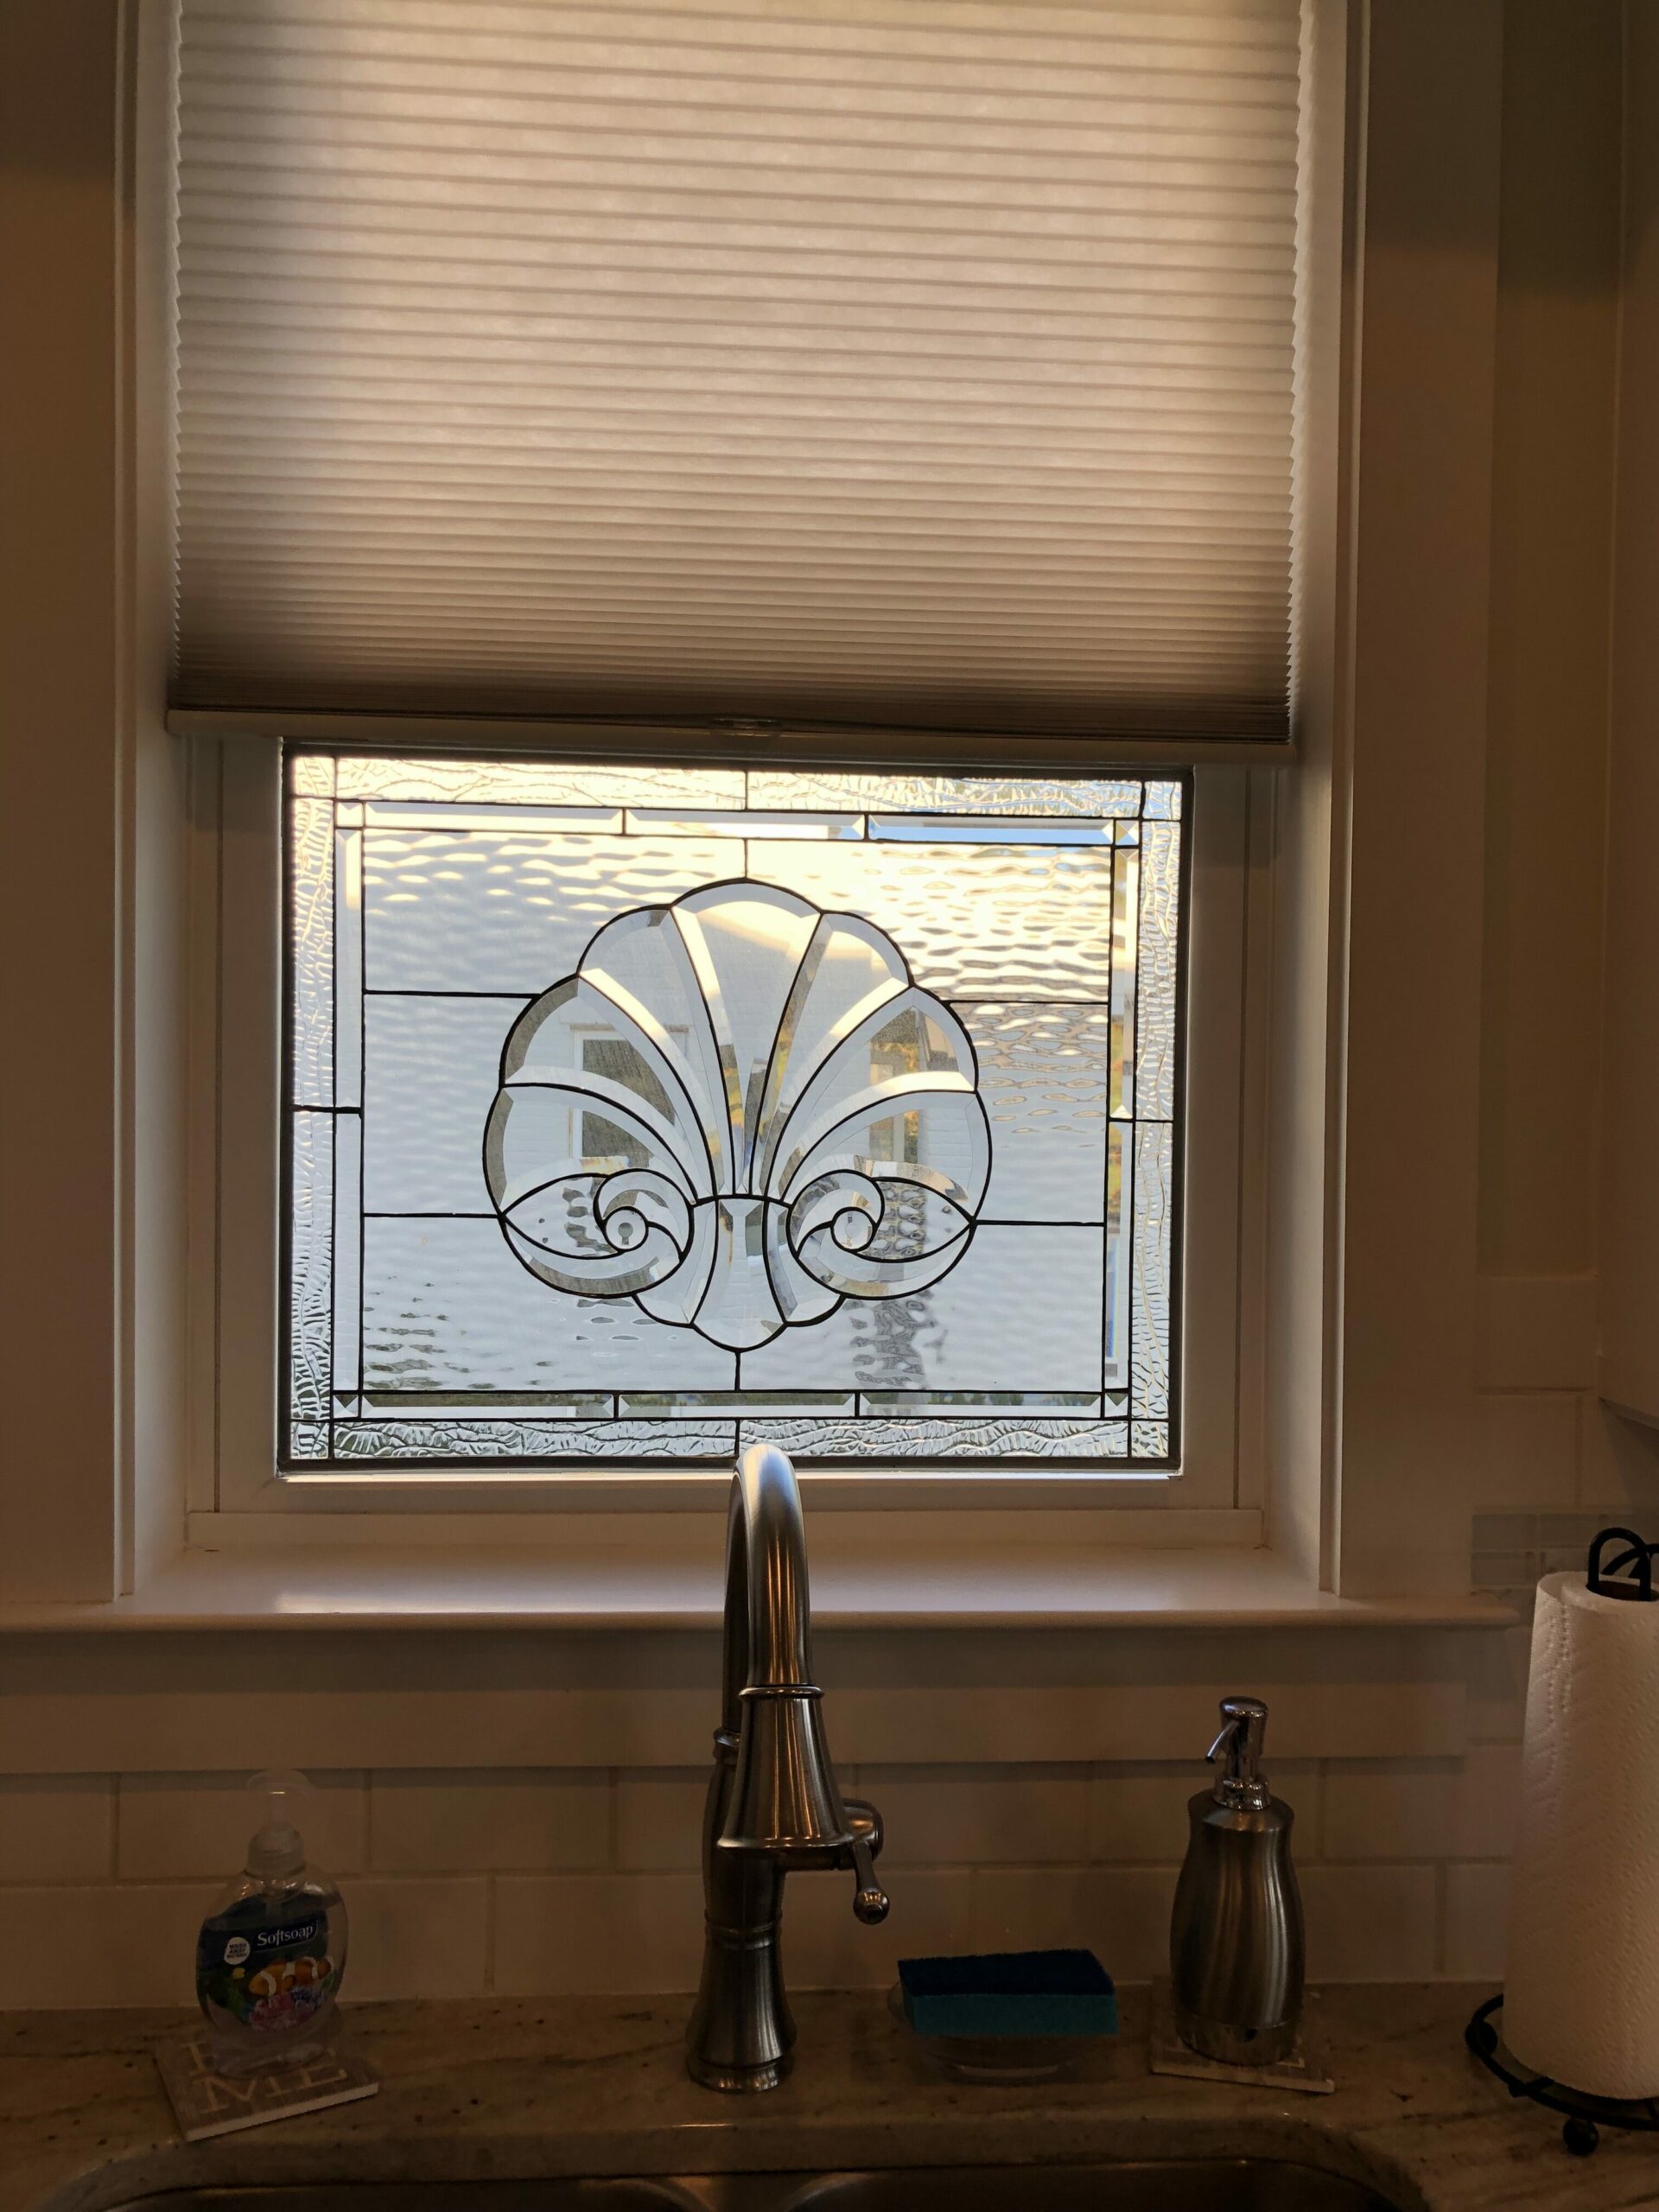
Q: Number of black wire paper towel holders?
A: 1